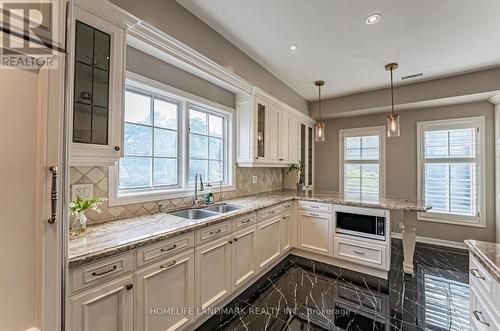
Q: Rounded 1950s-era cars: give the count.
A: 0